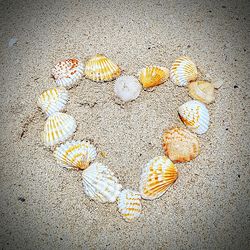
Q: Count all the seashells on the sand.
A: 14